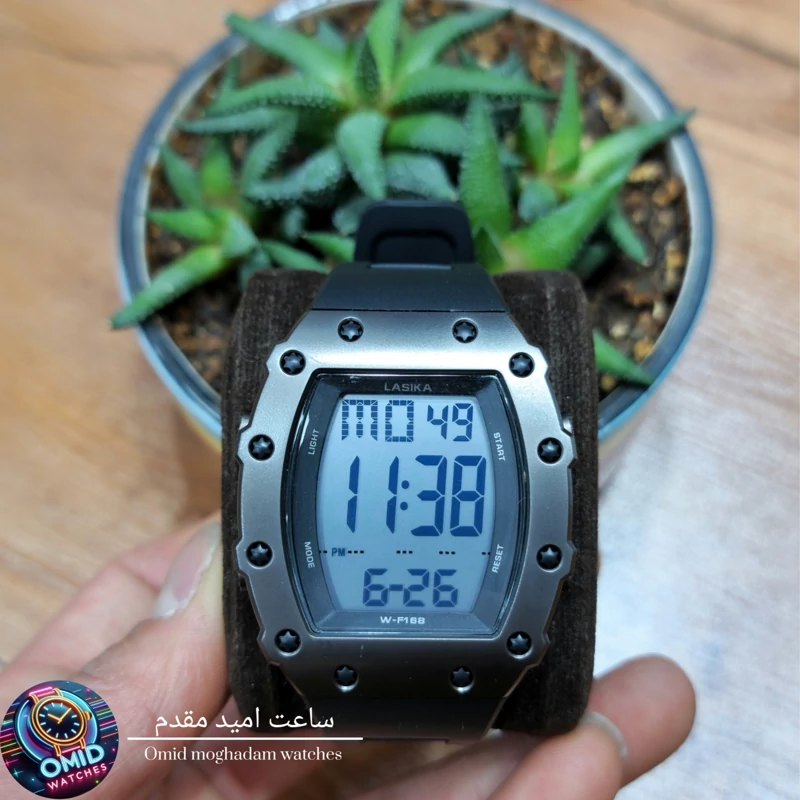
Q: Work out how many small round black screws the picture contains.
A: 12